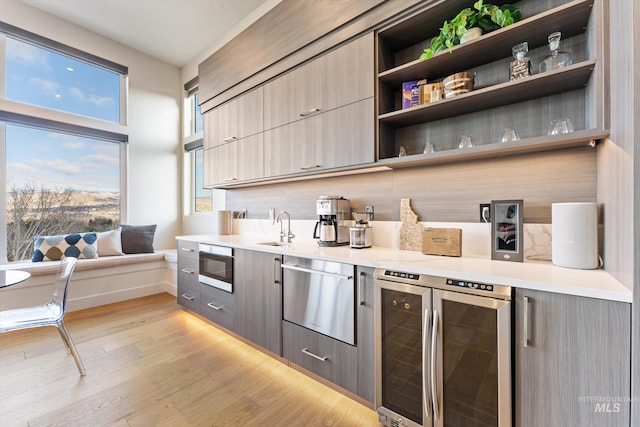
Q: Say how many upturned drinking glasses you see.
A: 5